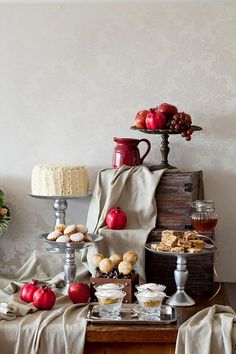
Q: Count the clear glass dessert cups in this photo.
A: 4